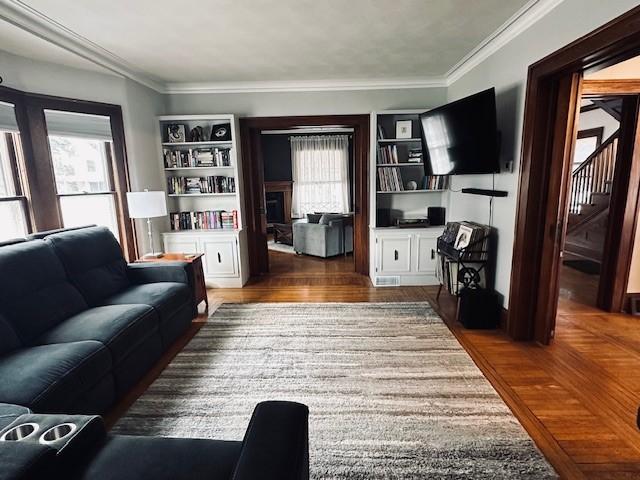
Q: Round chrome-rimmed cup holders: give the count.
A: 2